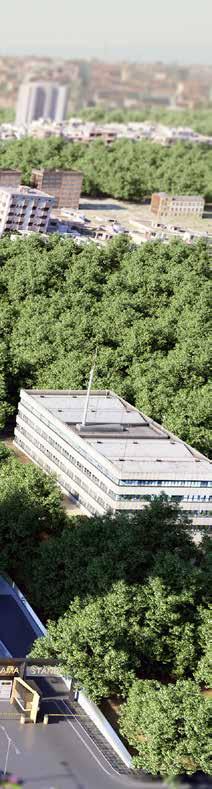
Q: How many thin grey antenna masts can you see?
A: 1